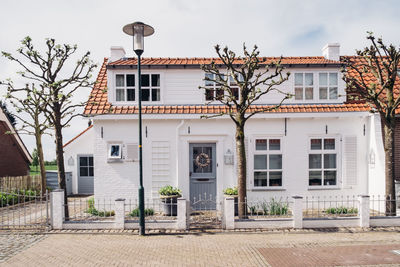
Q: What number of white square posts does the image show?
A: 6